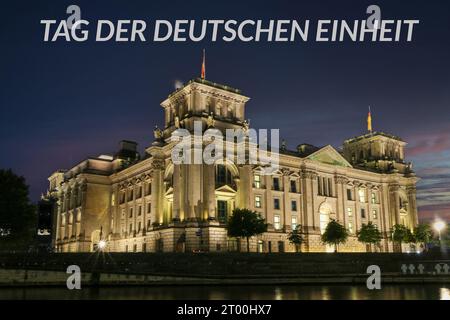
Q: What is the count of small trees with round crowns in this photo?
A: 6